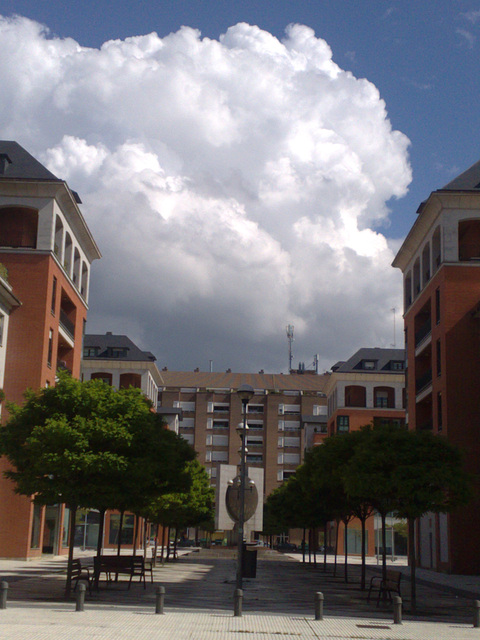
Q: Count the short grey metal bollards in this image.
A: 7